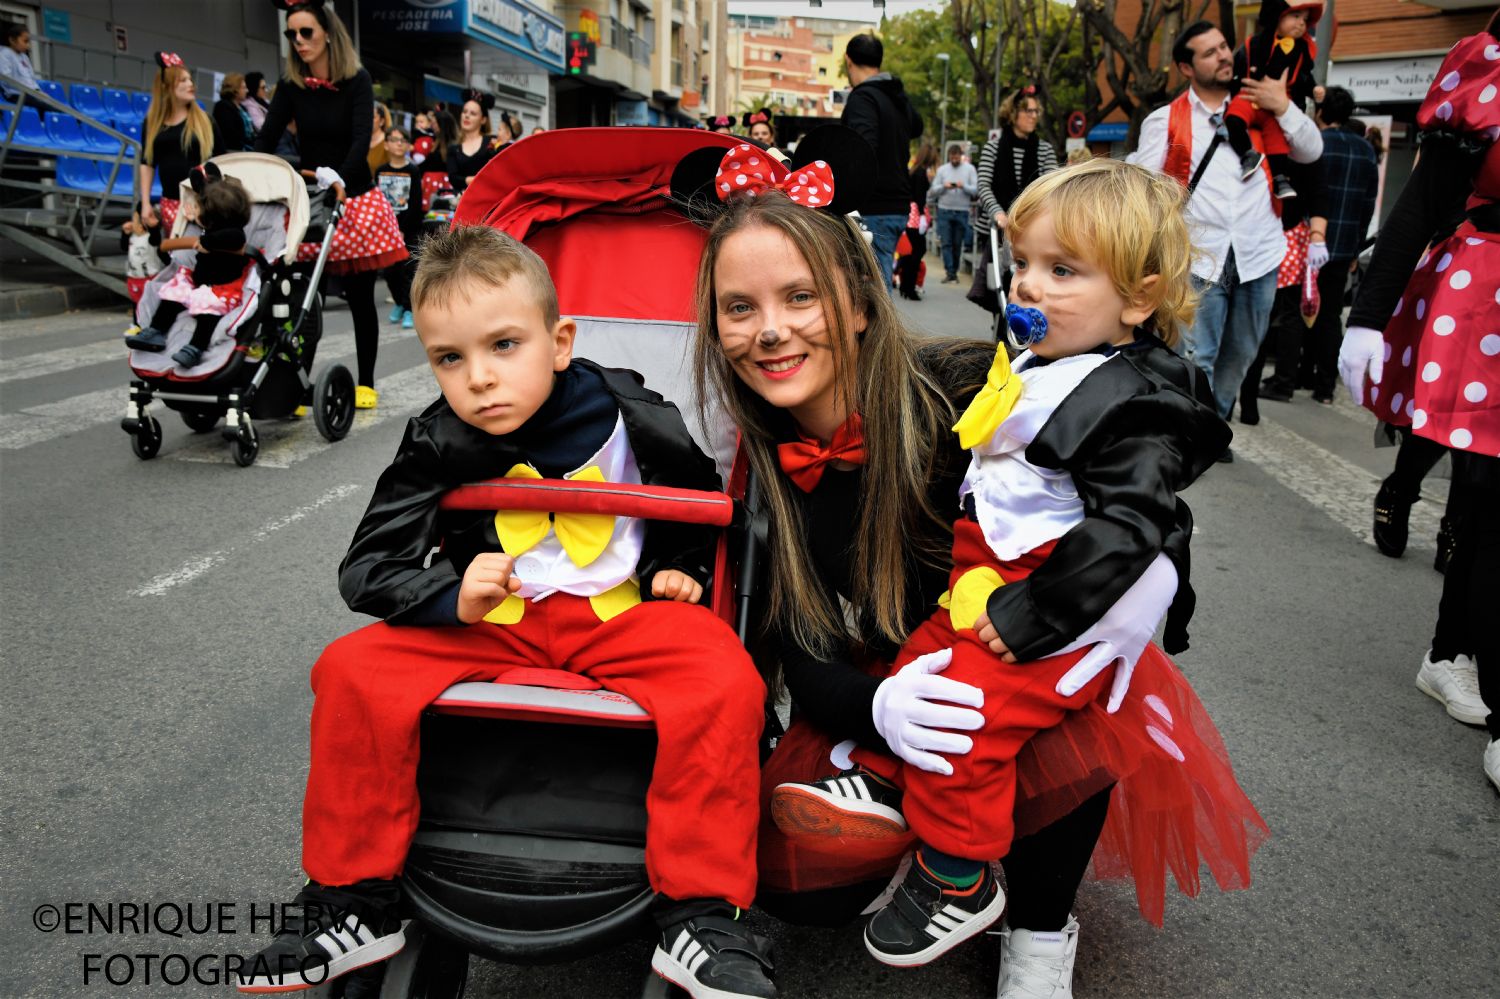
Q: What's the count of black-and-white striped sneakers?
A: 4